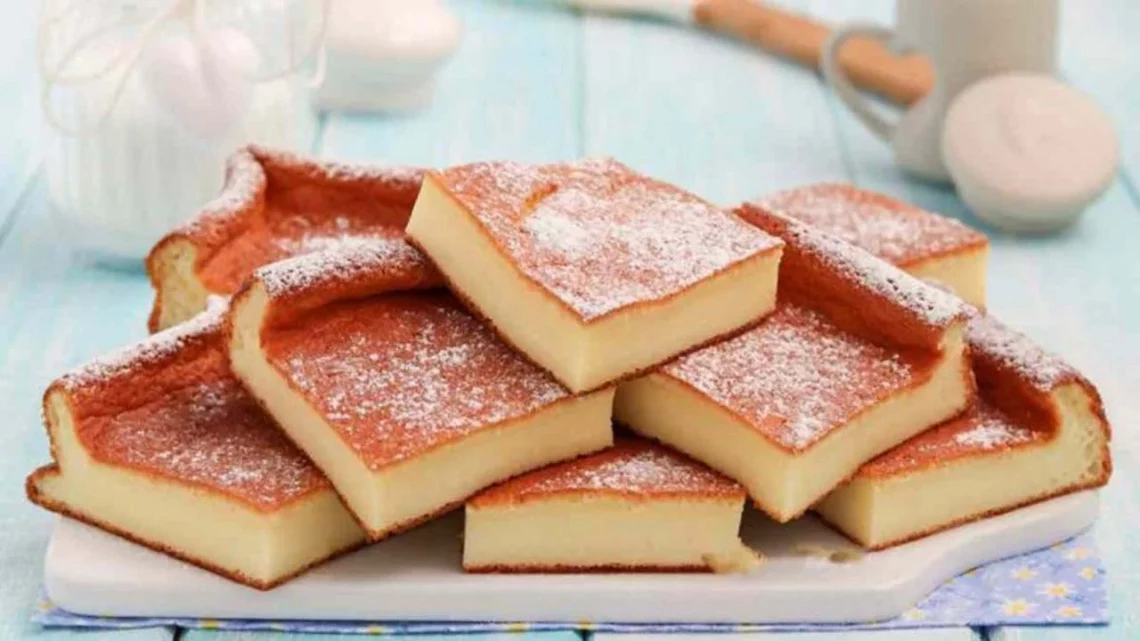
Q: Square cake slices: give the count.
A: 8